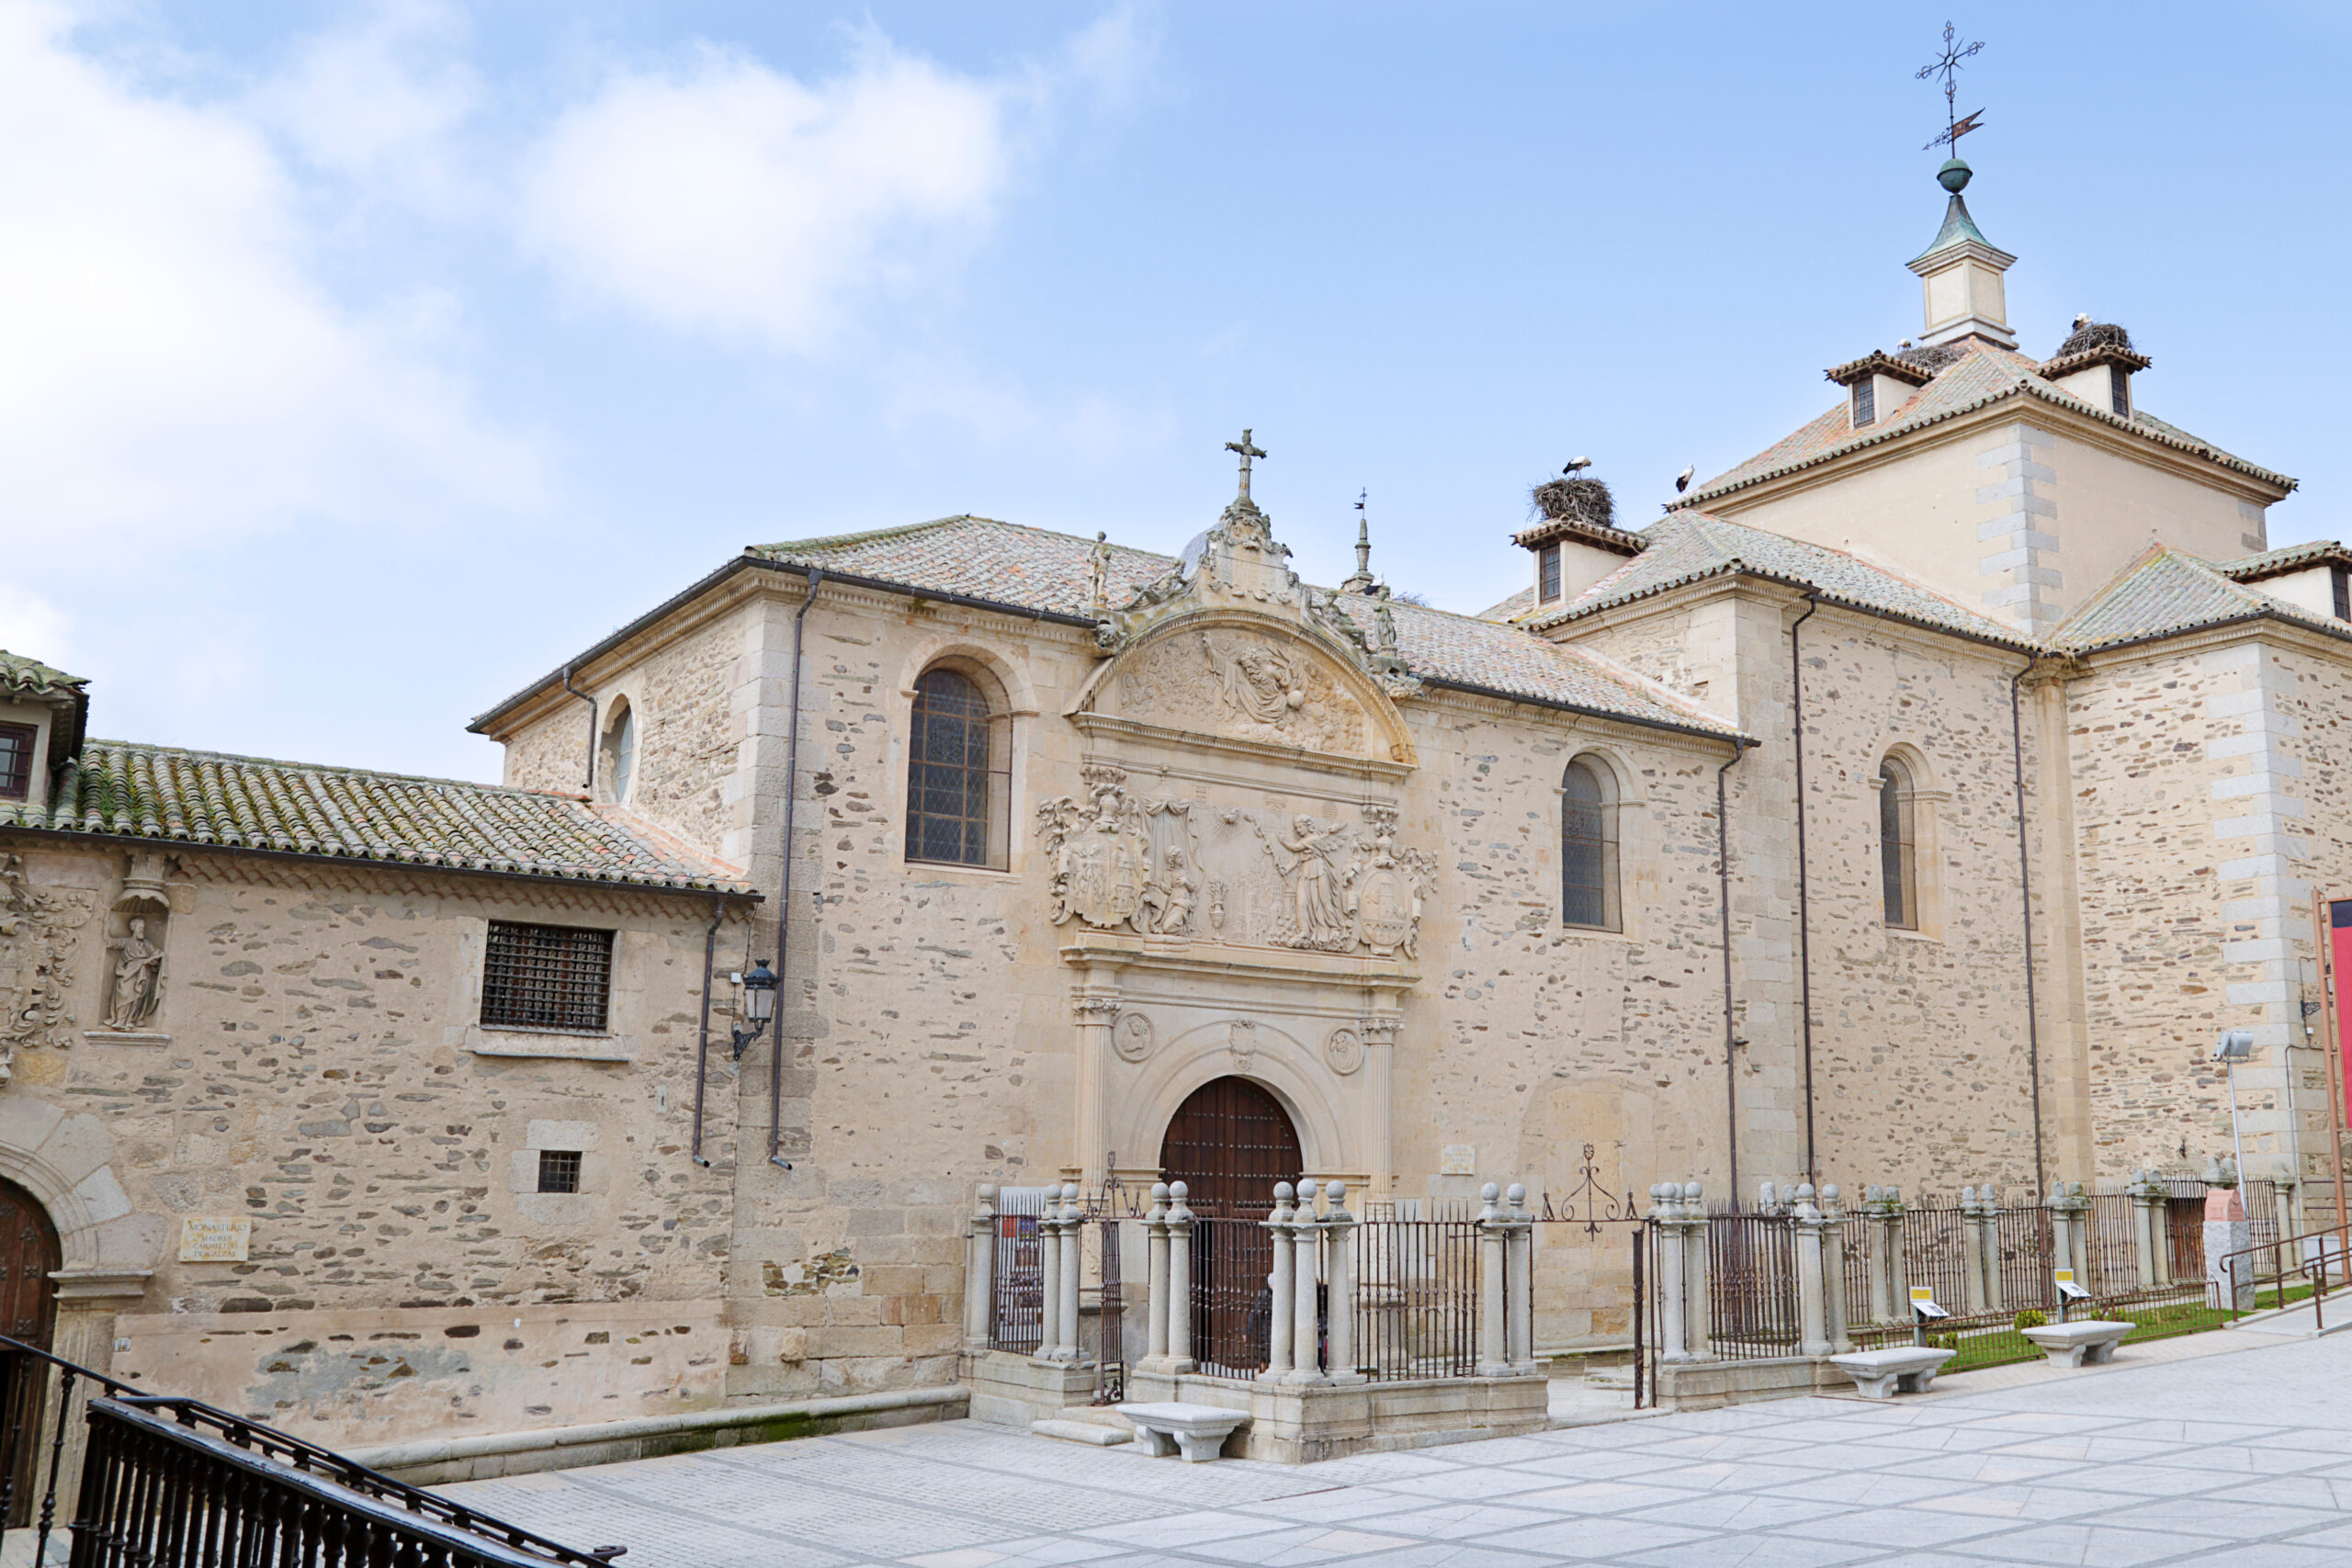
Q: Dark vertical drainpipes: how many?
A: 6